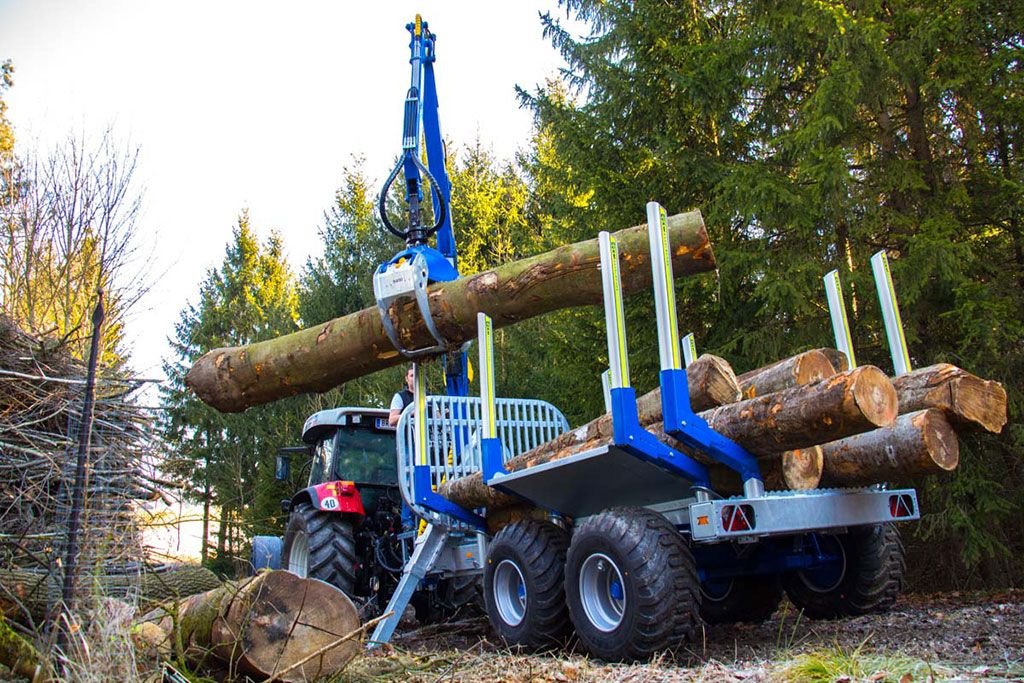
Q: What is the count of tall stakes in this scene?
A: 8